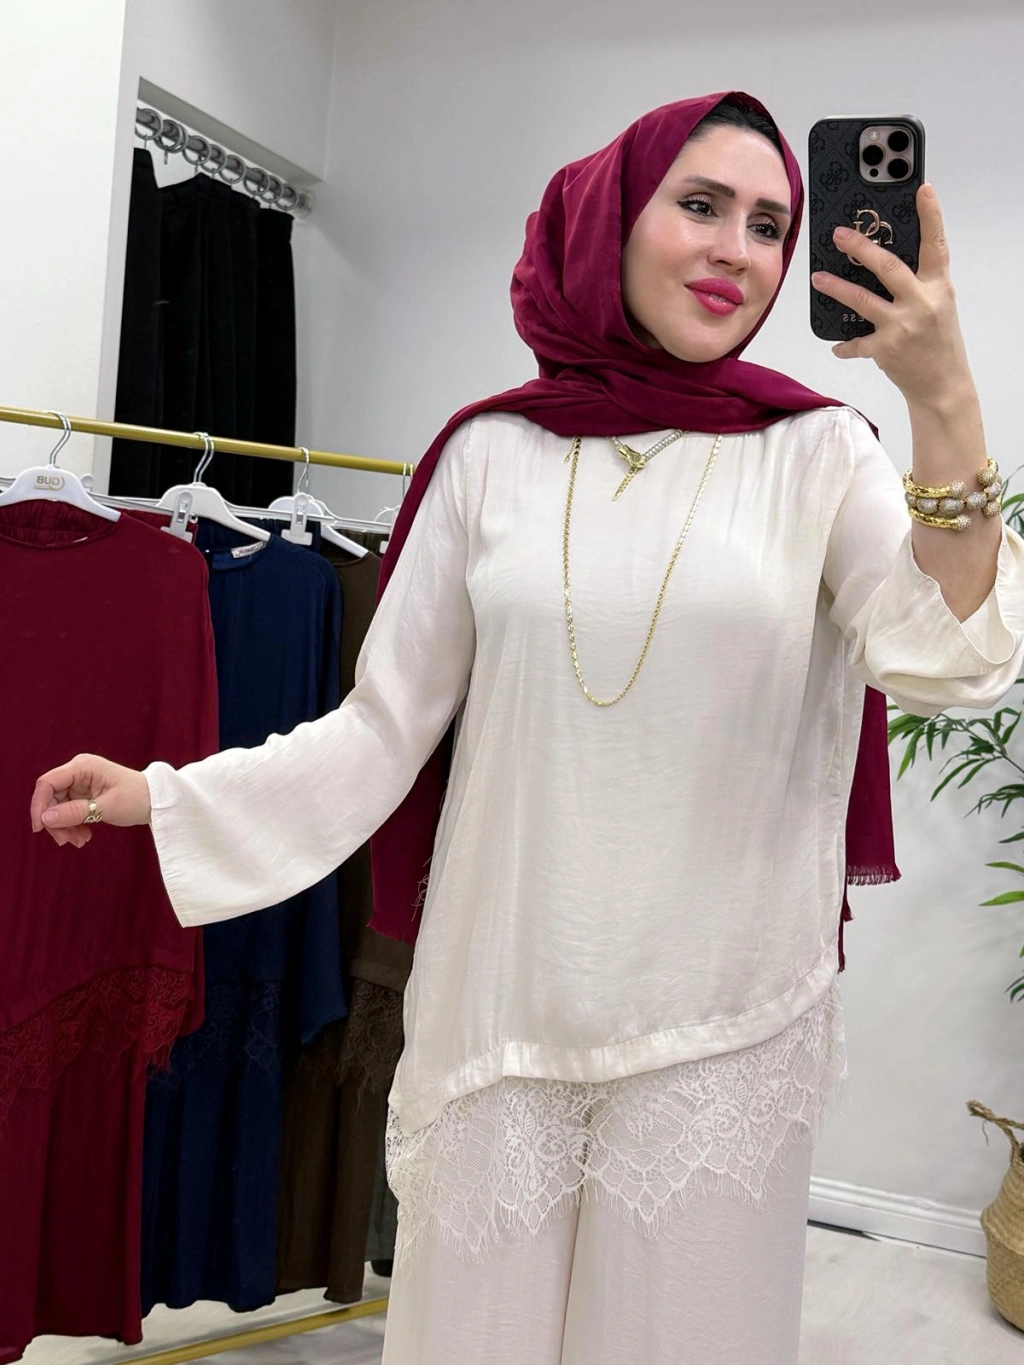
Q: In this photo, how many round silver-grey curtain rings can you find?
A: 9